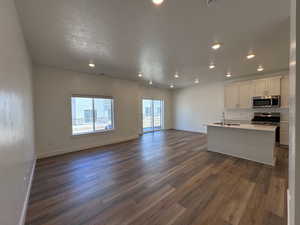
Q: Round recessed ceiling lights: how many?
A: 12